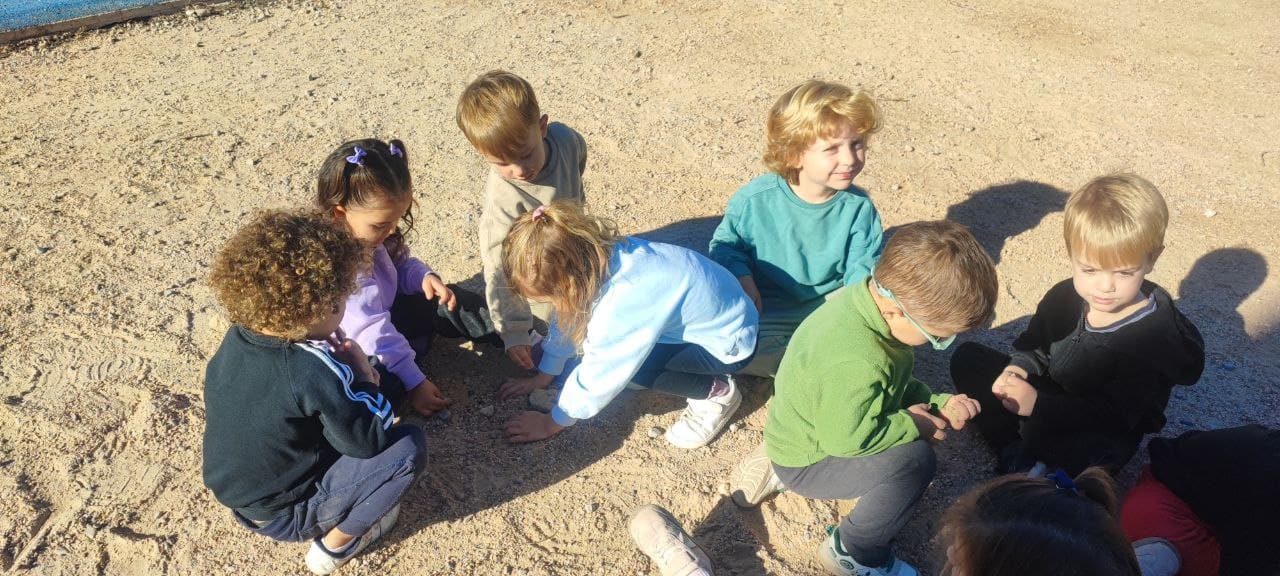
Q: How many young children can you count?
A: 9